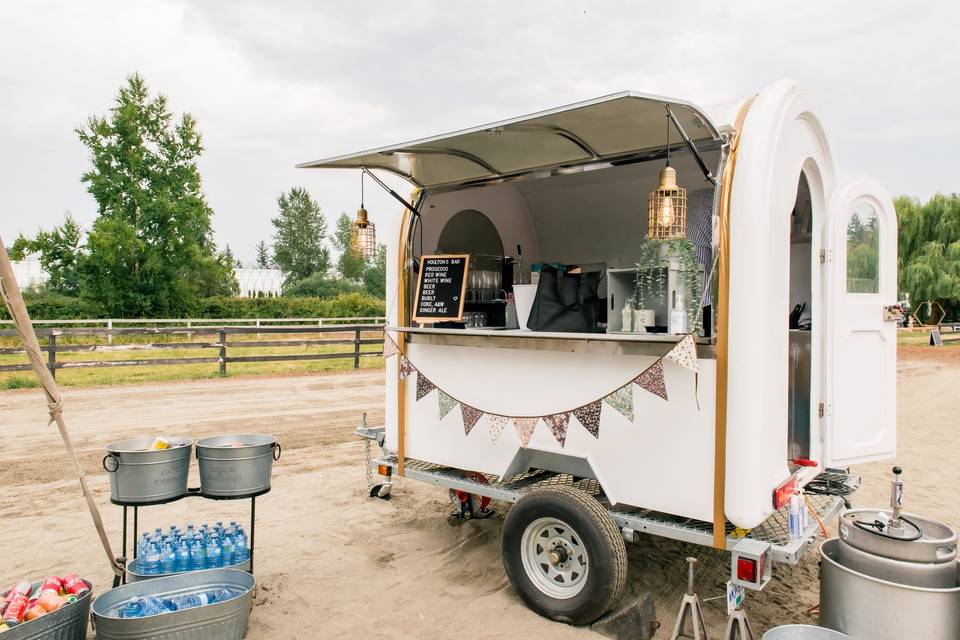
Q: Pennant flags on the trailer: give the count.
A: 12